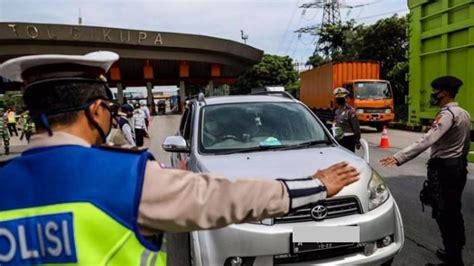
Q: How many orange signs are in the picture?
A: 4